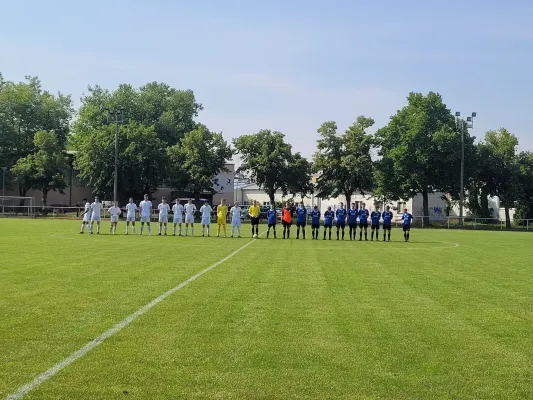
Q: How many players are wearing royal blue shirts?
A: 10